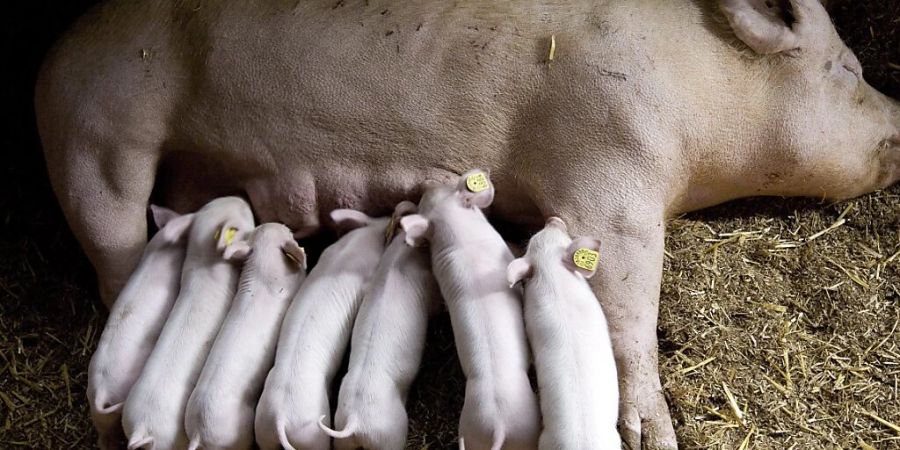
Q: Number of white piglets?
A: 7